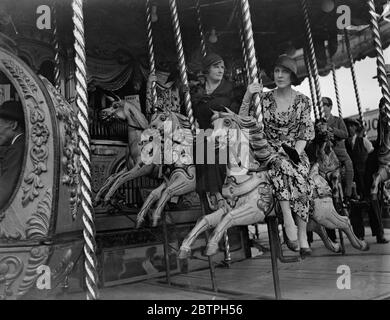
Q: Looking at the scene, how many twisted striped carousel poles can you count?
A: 12